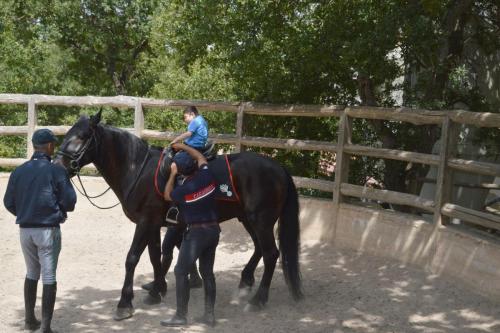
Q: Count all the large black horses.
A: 1